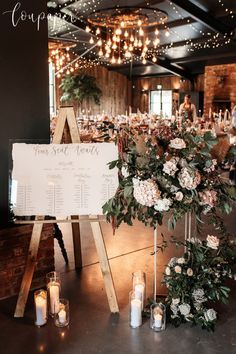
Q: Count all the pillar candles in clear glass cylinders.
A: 6